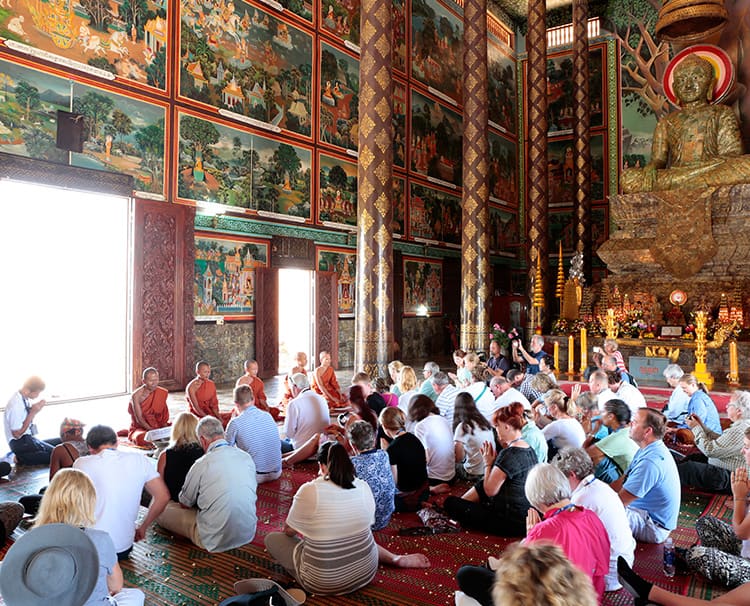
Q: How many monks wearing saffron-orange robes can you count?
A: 5